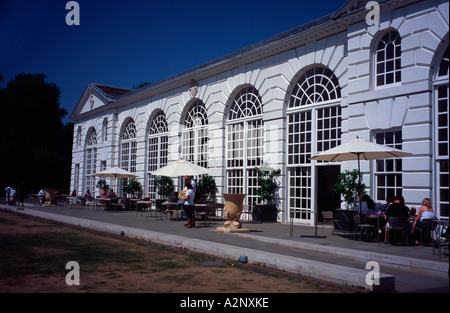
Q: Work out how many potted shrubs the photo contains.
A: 6